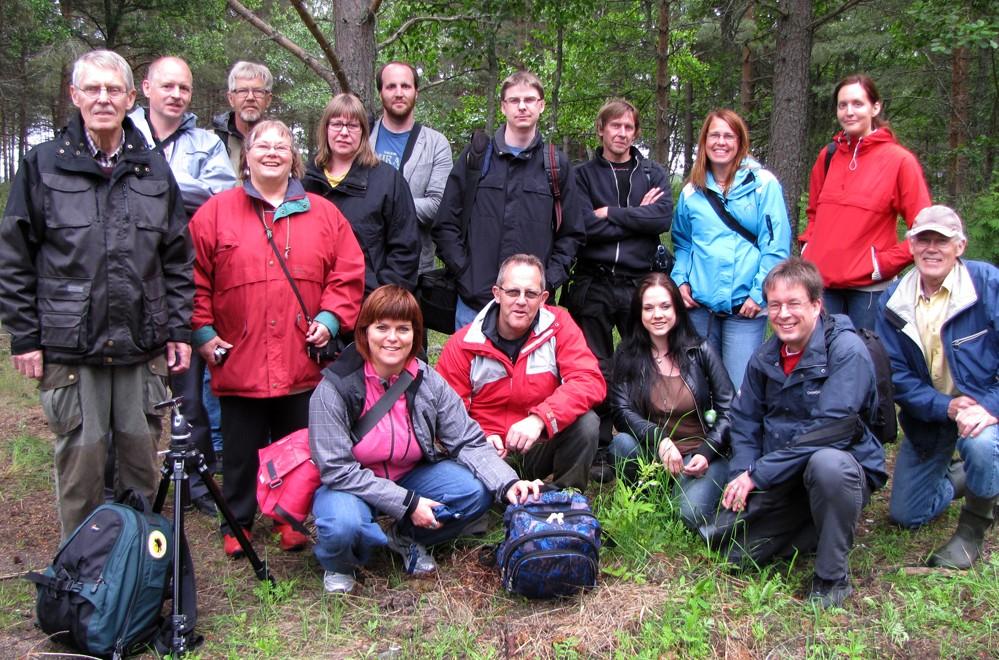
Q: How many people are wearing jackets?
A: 15